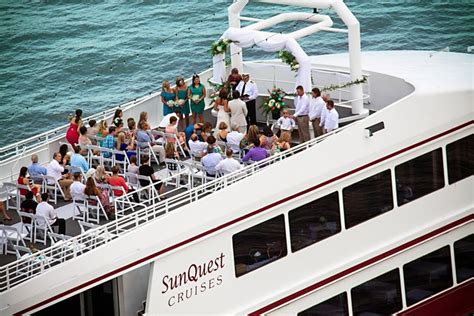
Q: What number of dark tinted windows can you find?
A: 9